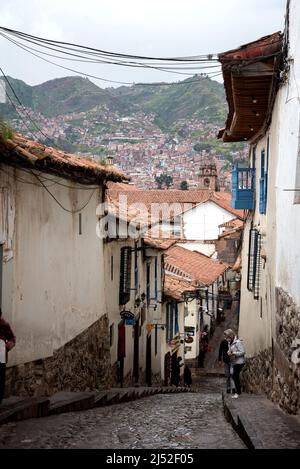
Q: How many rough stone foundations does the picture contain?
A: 2